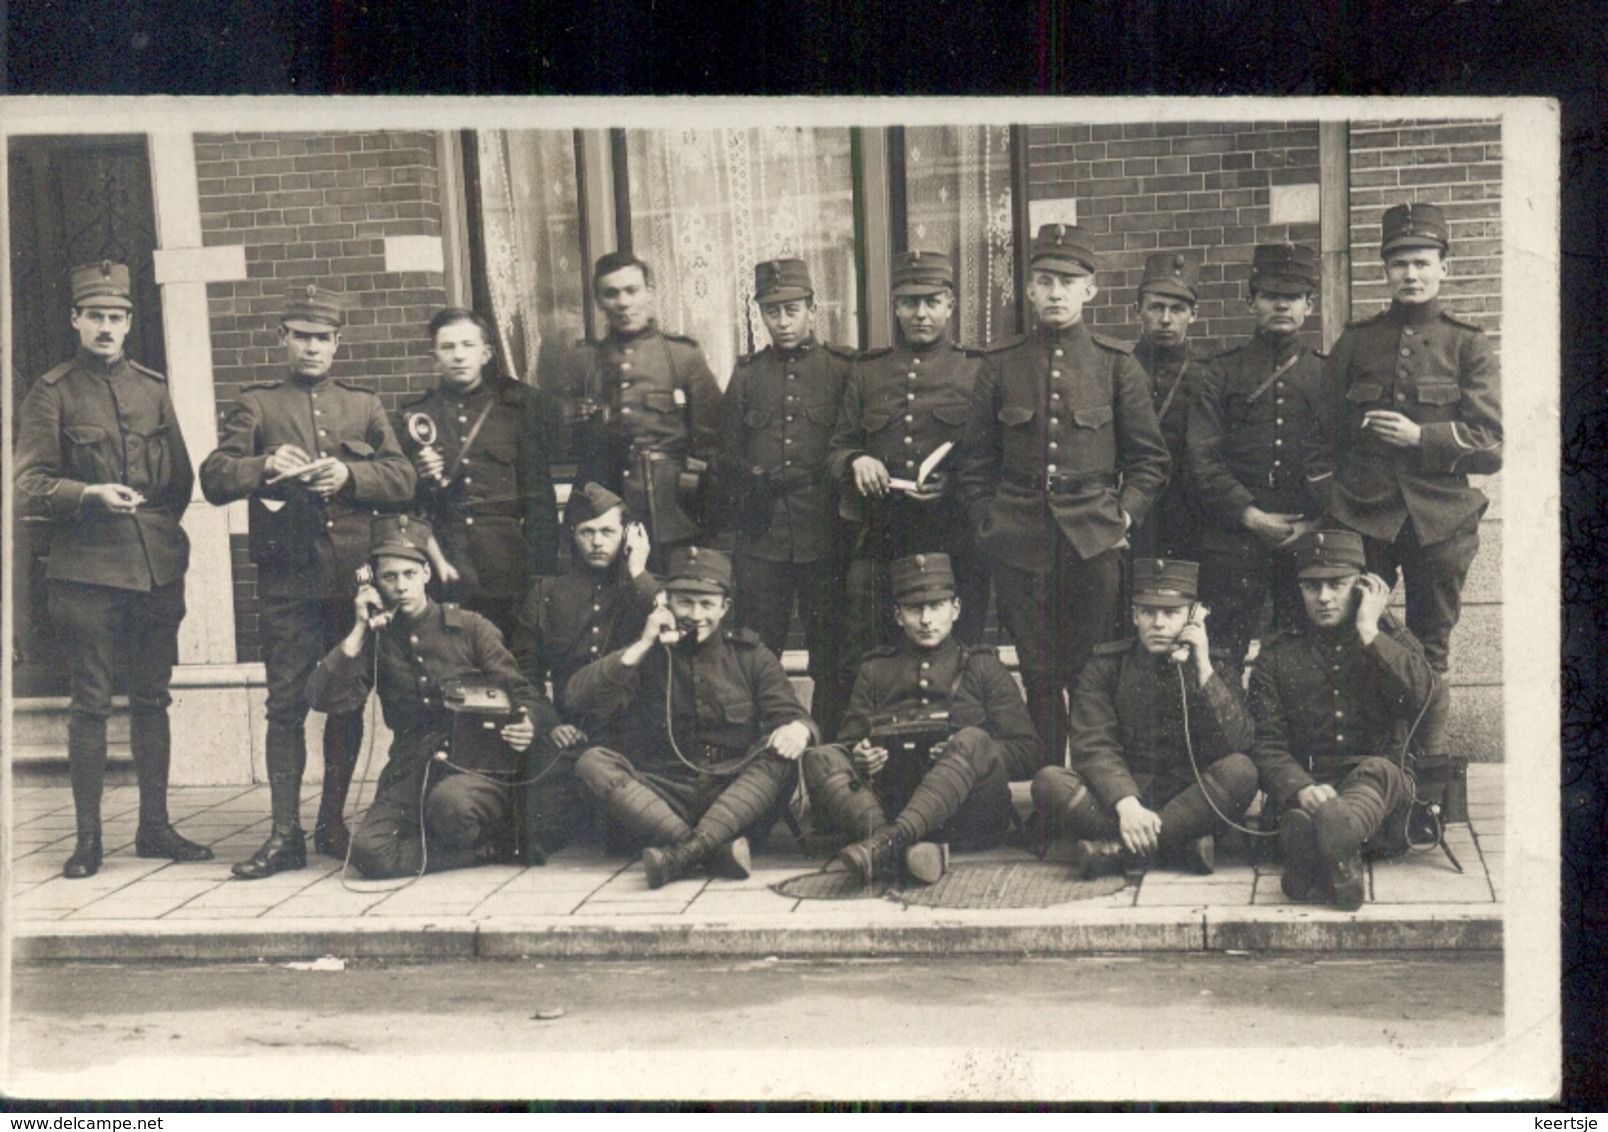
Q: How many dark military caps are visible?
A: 14